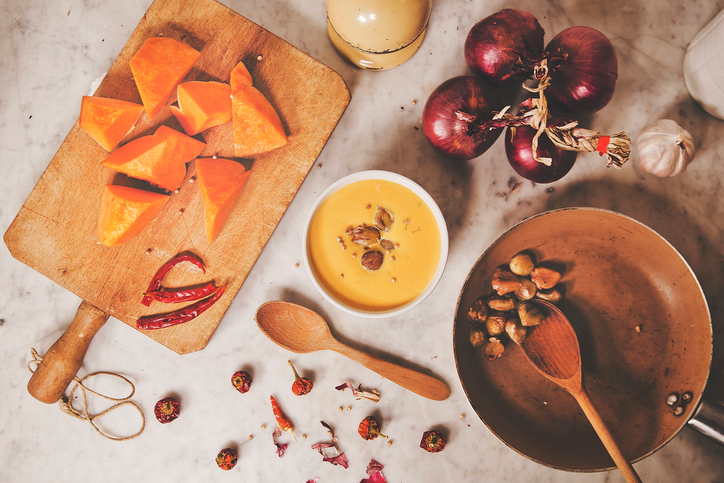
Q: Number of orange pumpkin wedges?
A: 7